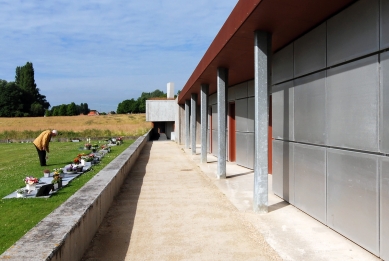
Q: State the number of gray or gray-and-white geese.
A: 0